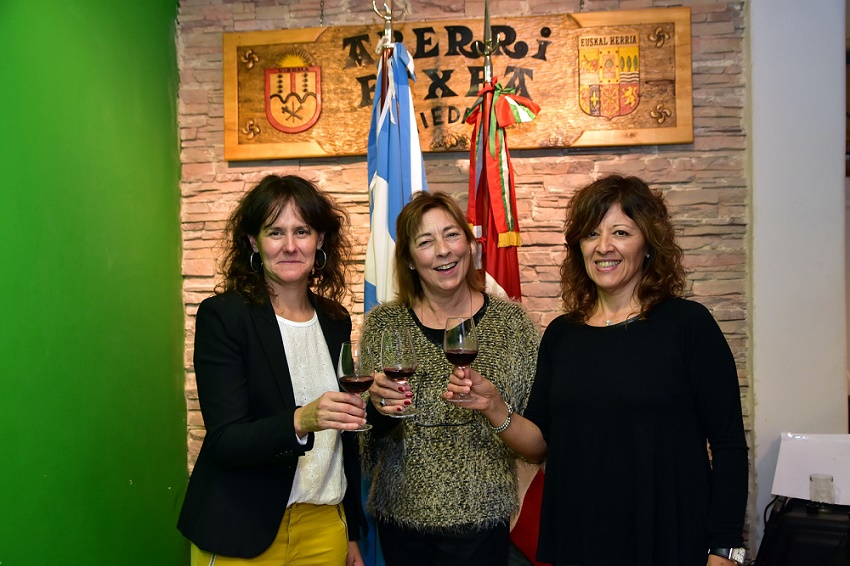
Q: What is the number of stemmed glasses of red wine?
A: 3